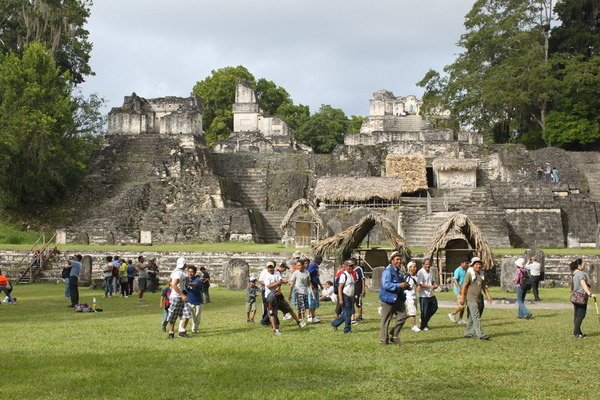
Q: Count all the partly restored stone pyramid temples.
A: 3